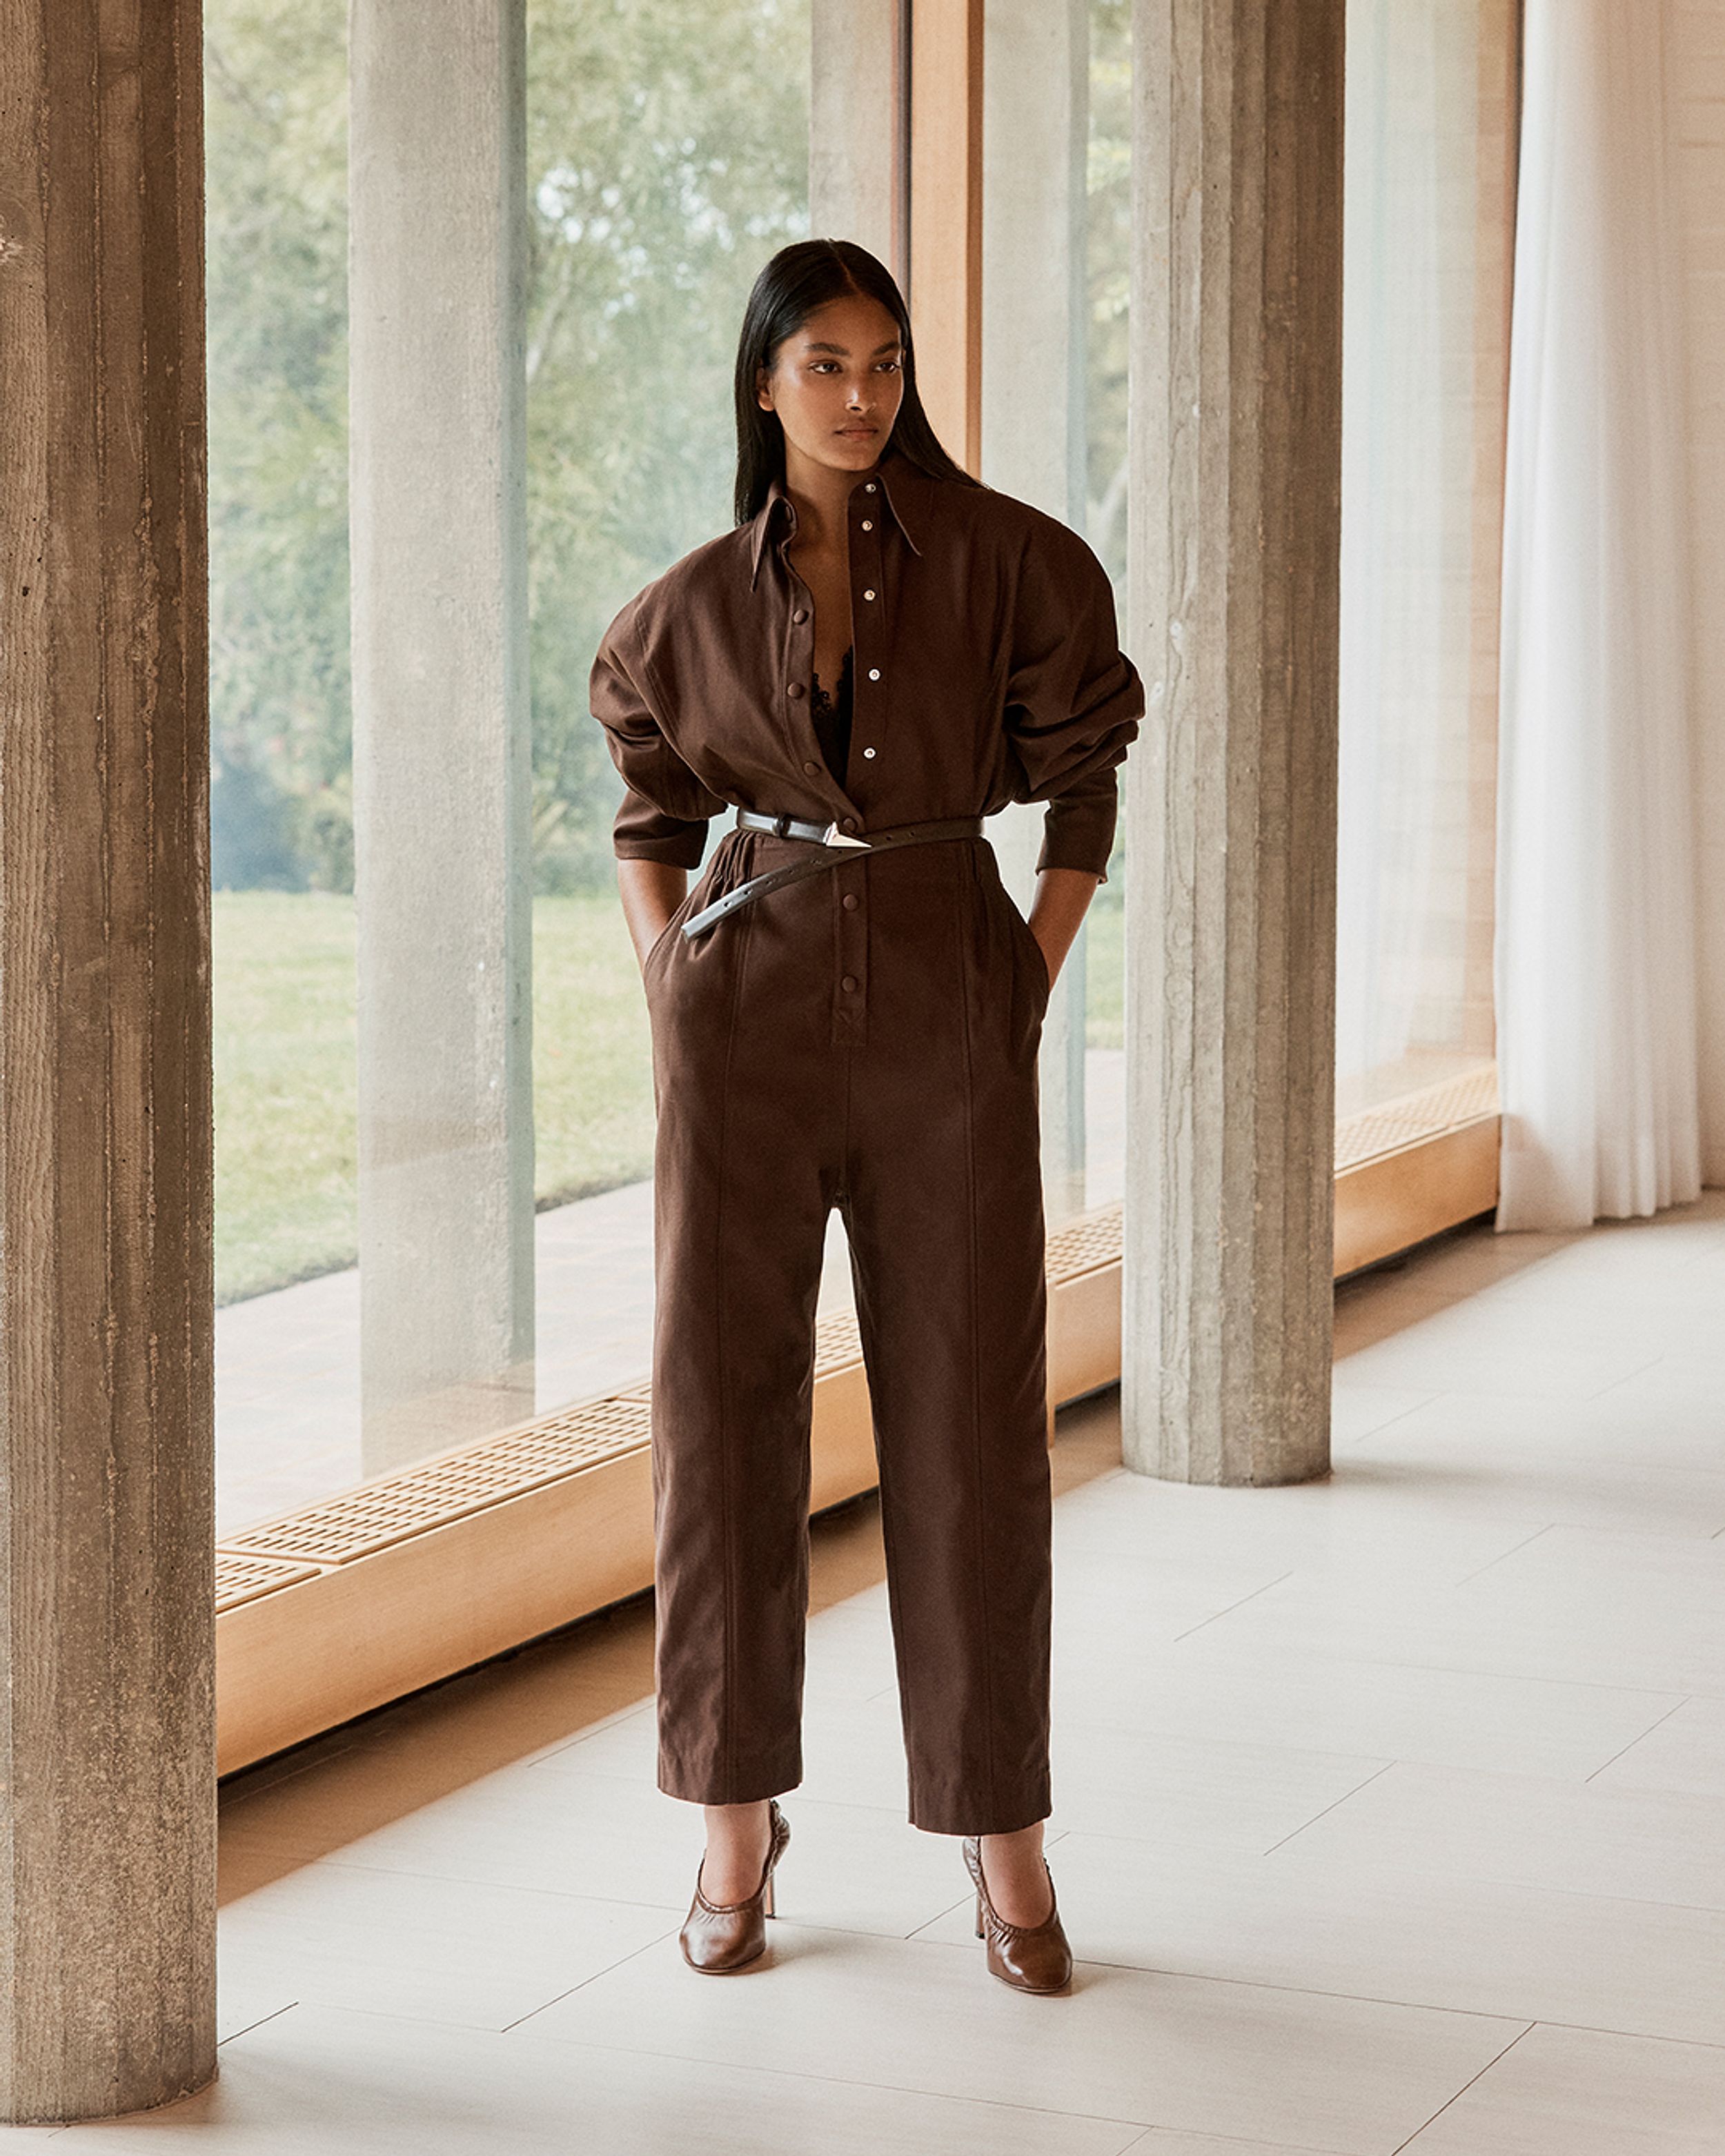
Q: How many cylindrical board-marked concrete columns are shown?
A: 2